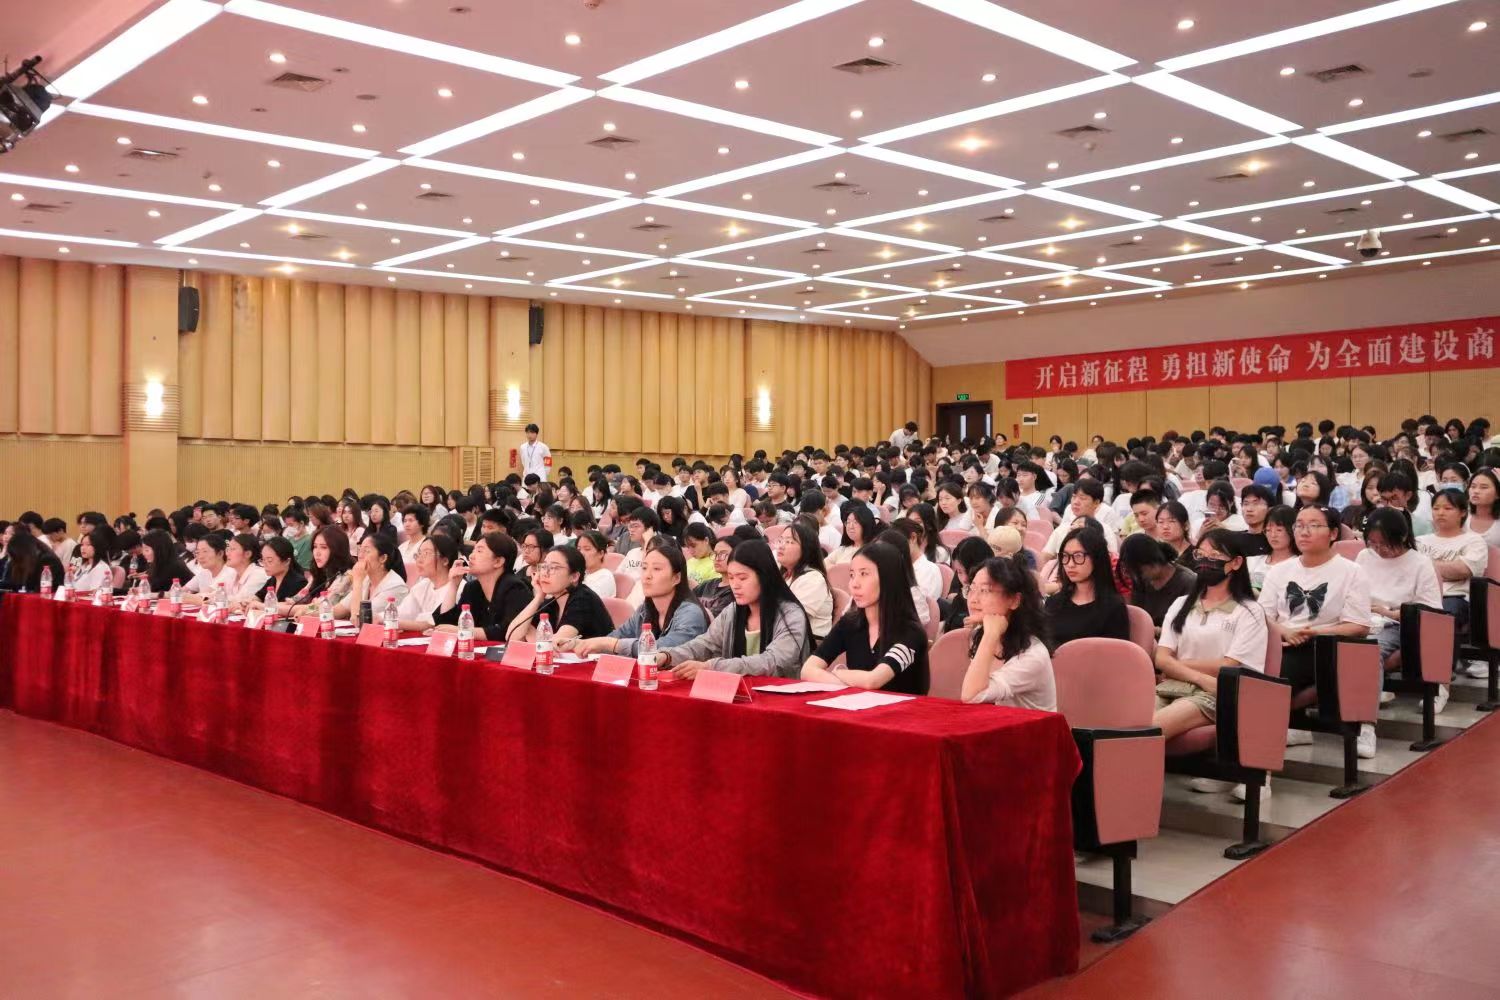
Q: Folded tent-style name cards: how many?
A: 12